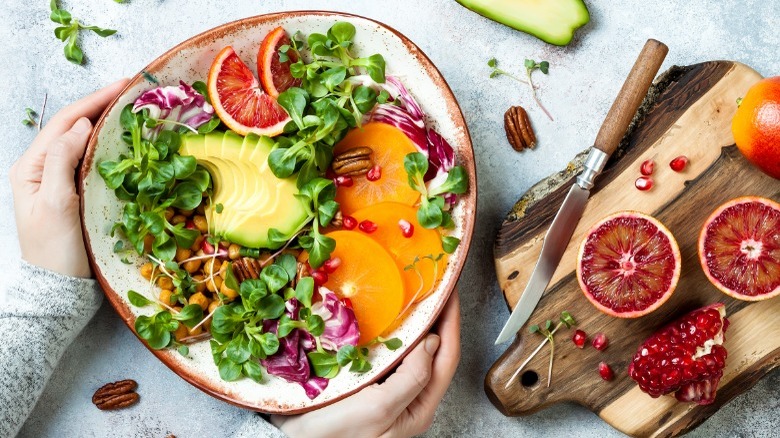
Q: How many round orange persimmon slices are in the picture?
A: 3